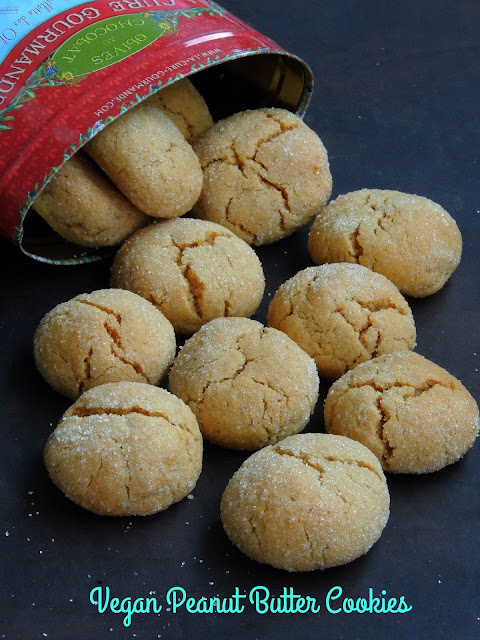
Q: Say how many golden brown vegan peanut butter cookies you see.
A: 12